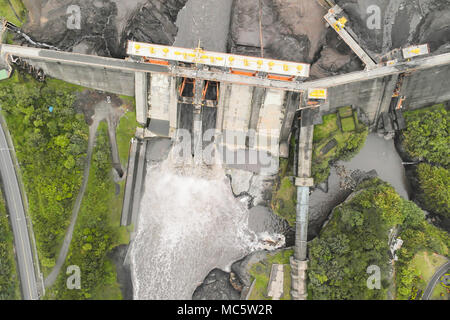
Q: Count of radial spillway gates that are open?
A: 2